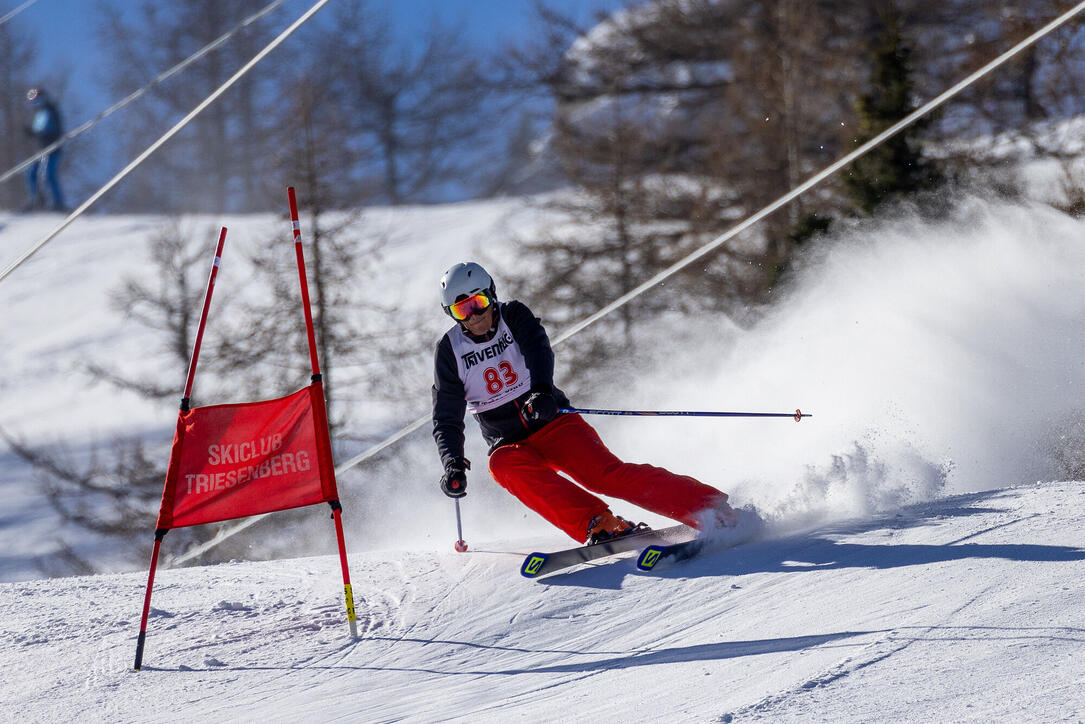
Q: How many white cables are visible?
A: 4